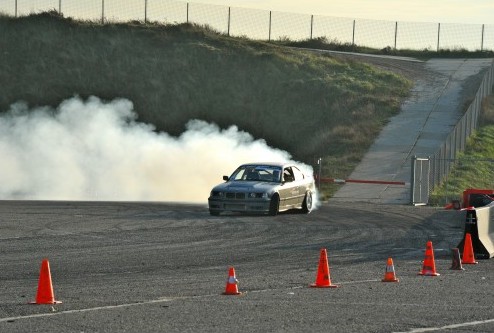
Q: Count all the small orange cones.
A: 2